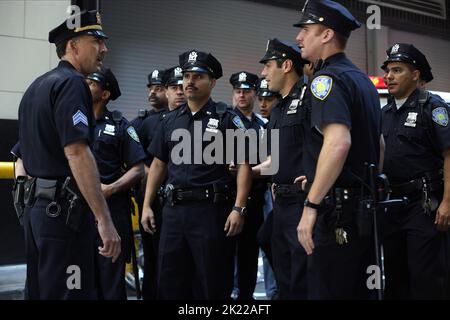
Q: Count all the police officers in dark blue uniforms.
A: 10